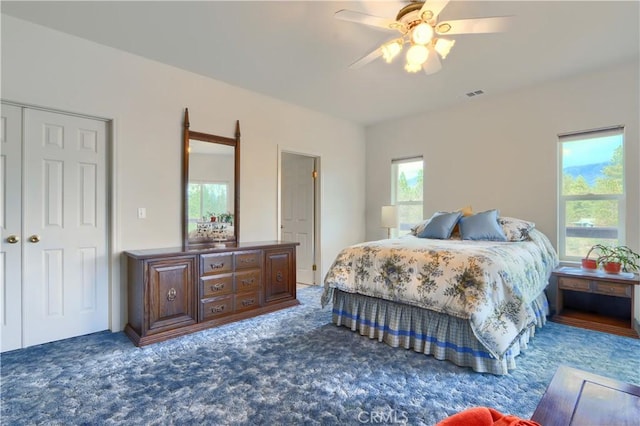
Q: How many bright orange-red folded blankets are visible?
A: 1